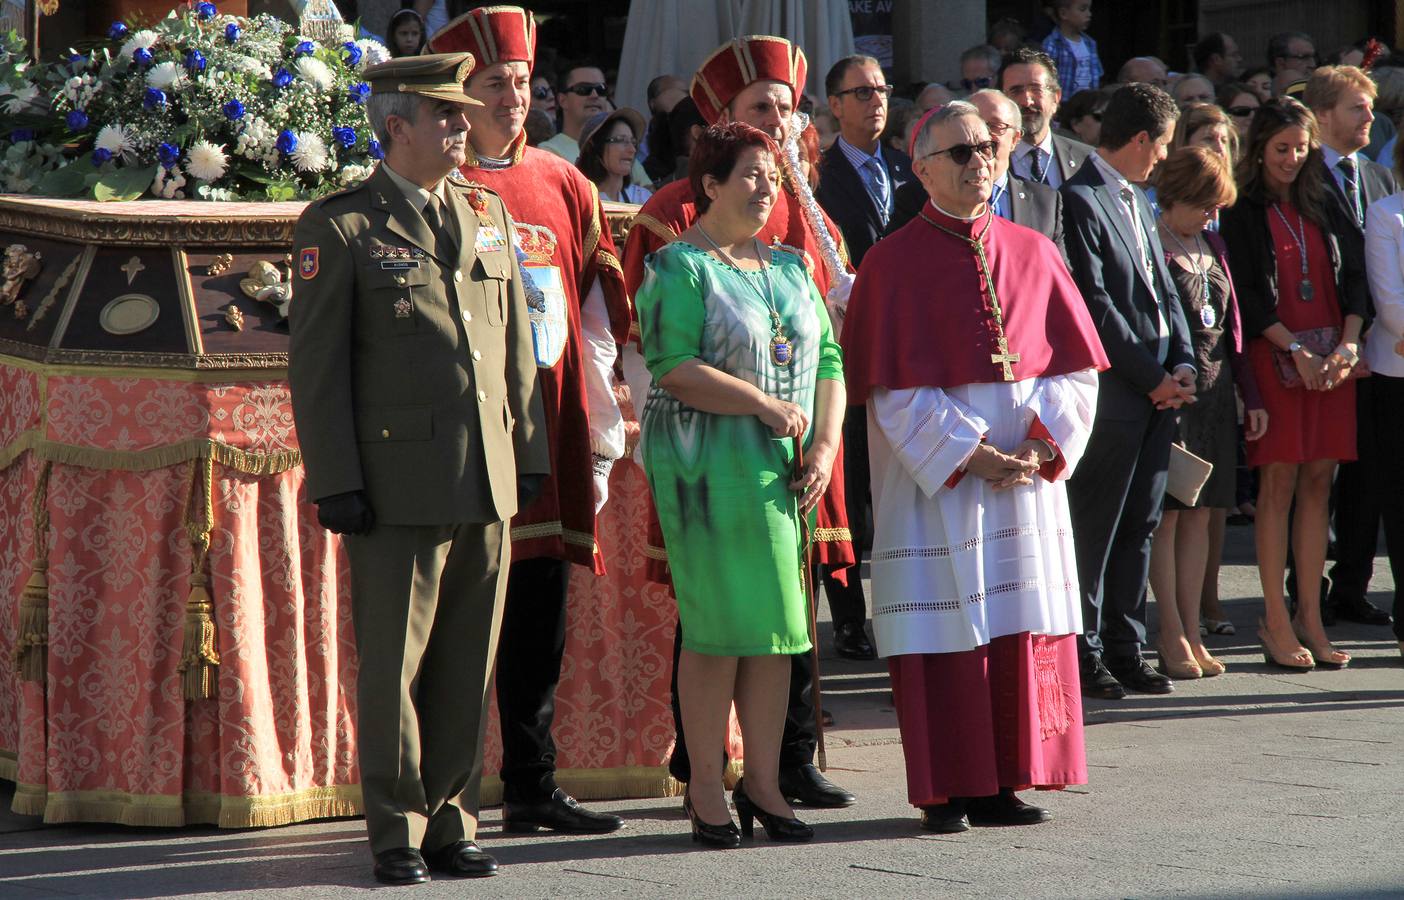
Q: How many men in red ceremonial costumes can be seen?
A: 2